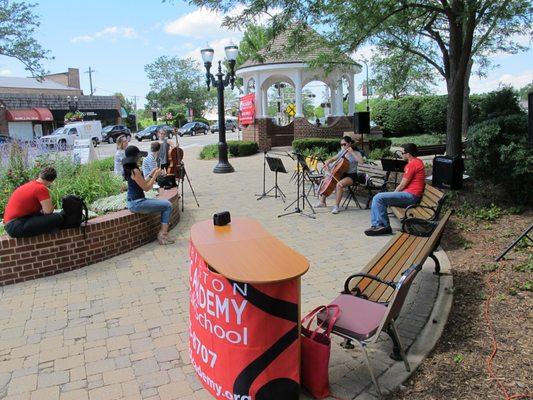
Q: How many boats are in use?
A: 0